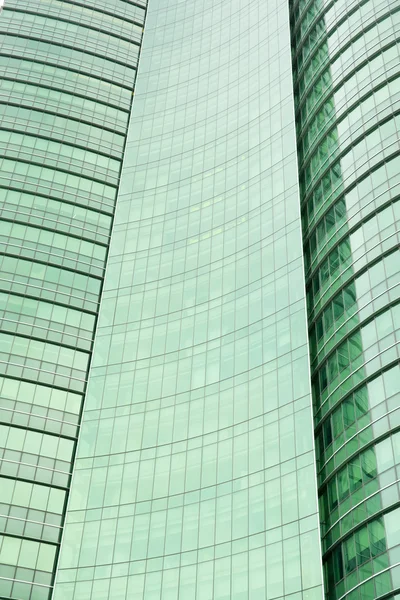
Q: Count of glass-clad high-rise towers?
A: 3